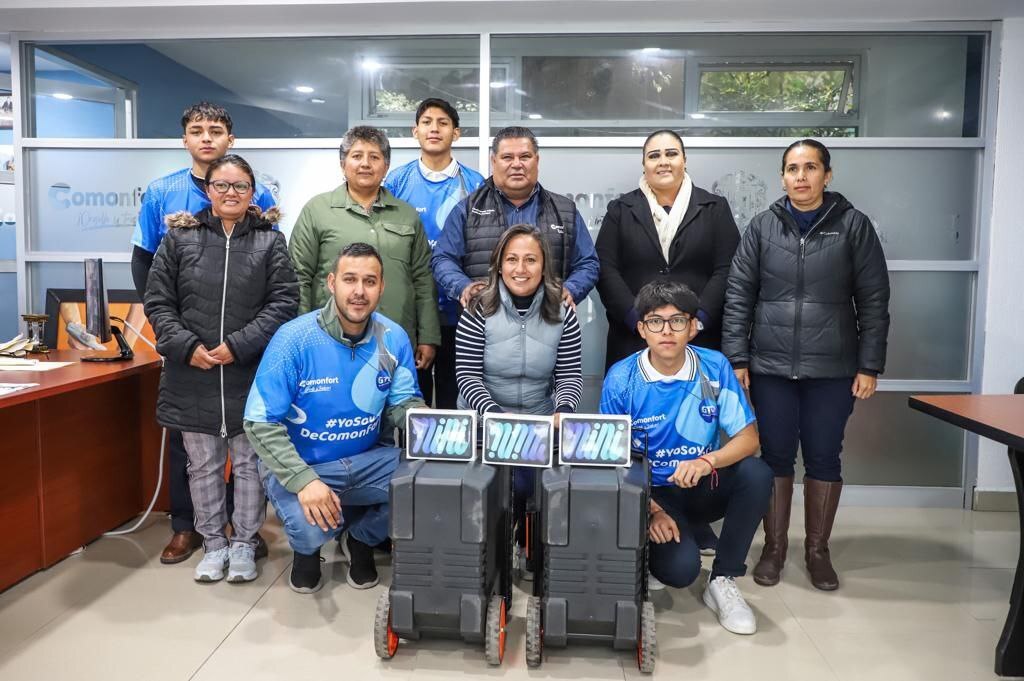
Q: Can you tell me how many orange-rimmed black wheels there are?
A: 4